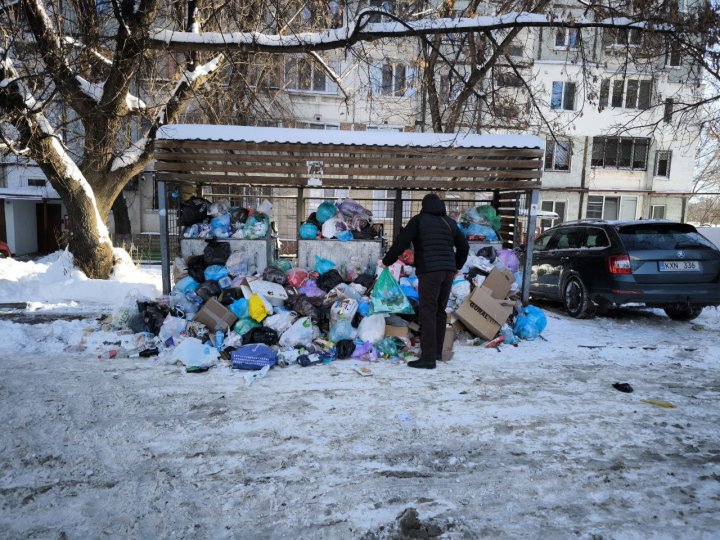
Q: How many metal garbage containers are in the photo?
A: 3